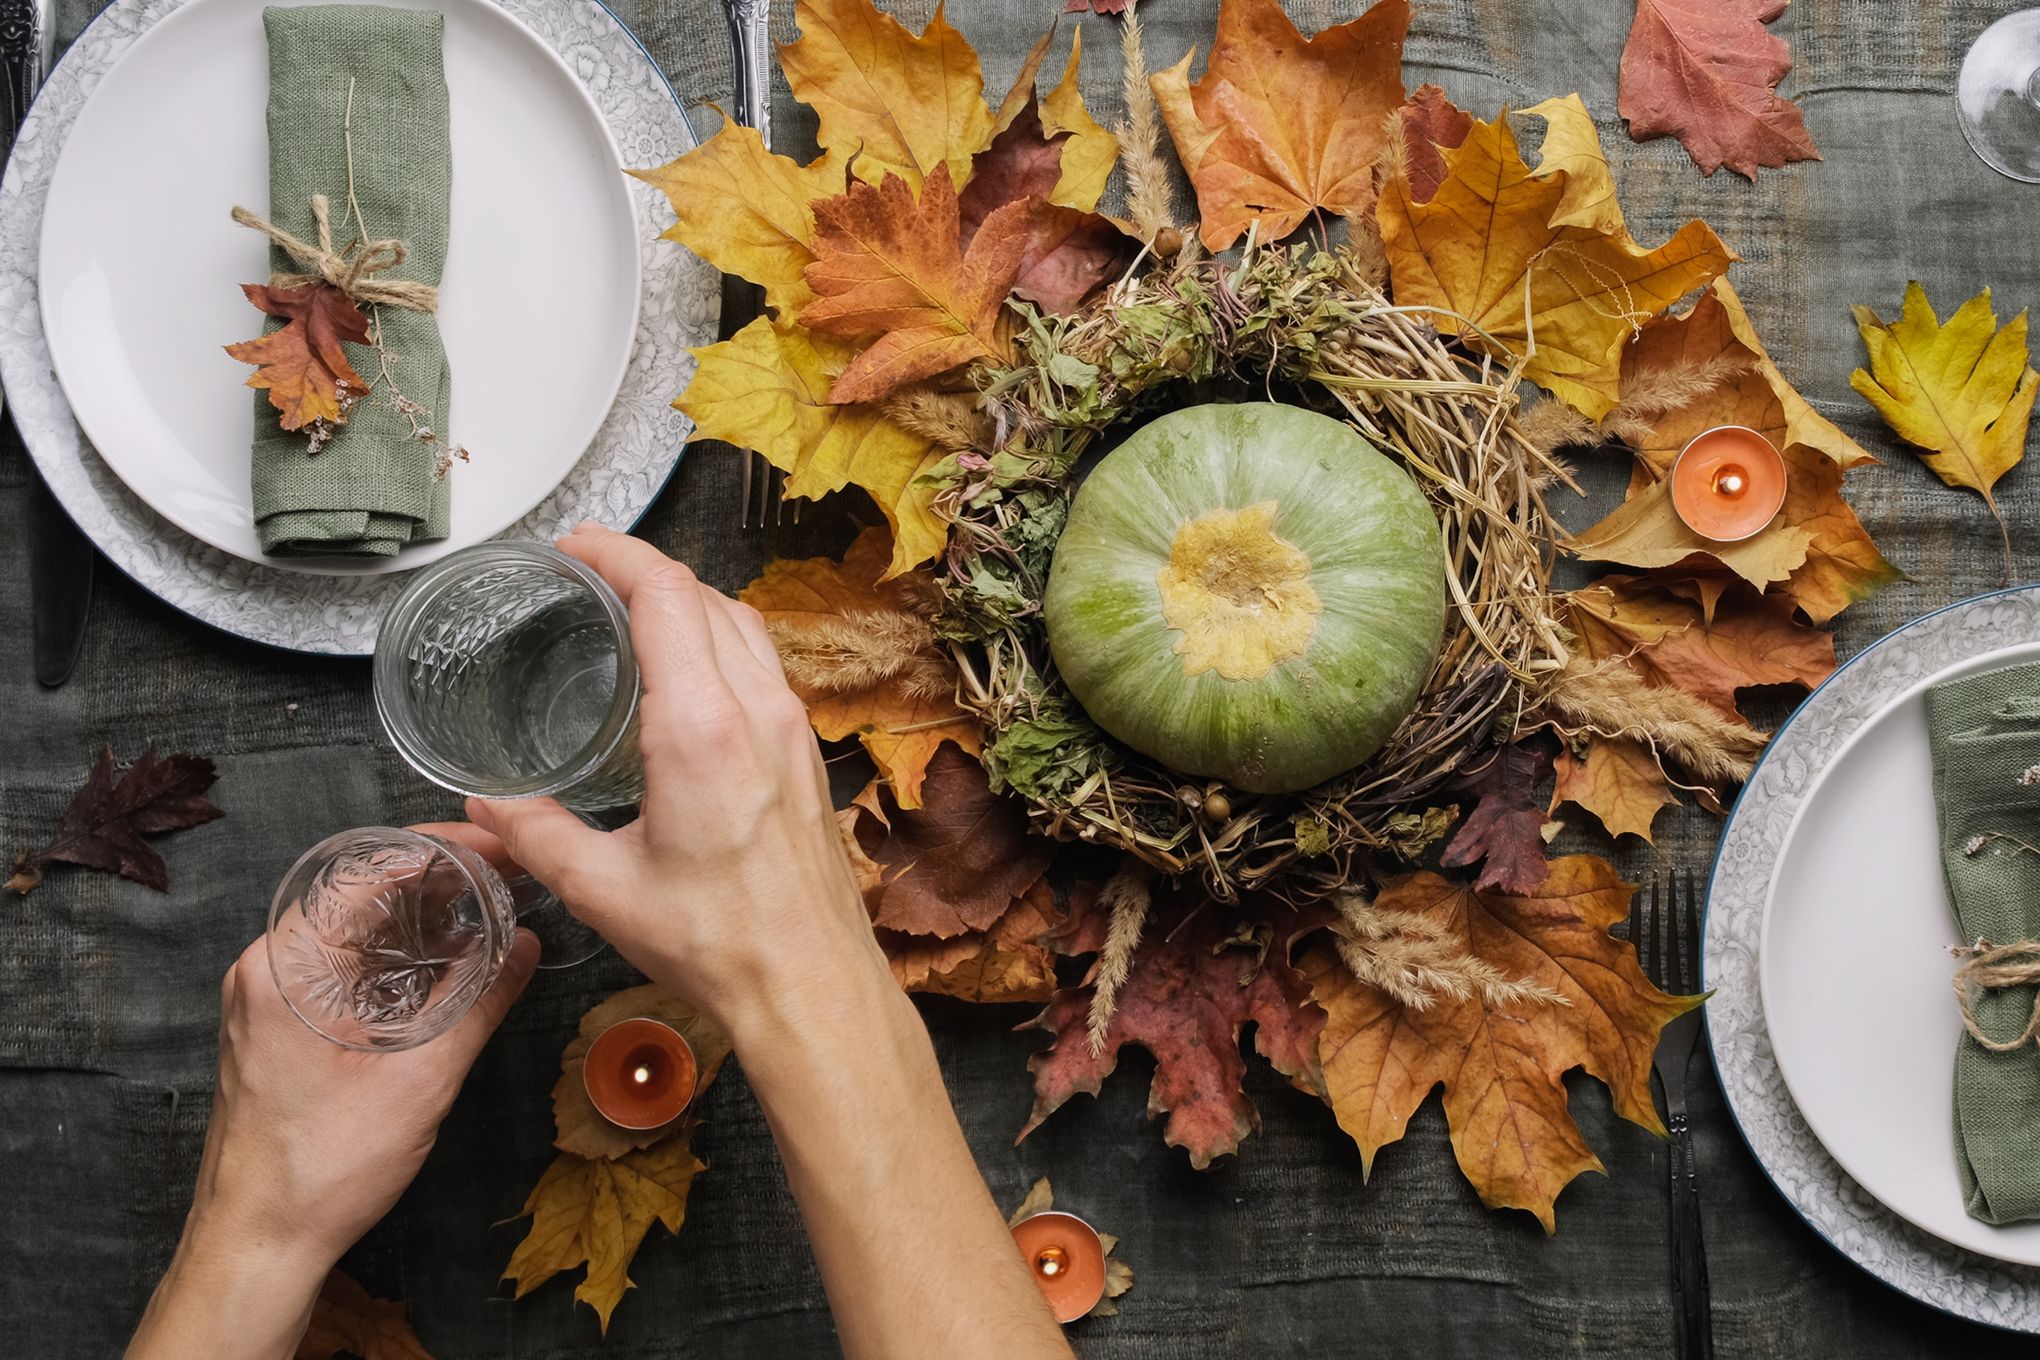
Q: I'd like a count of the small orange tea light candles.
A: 3